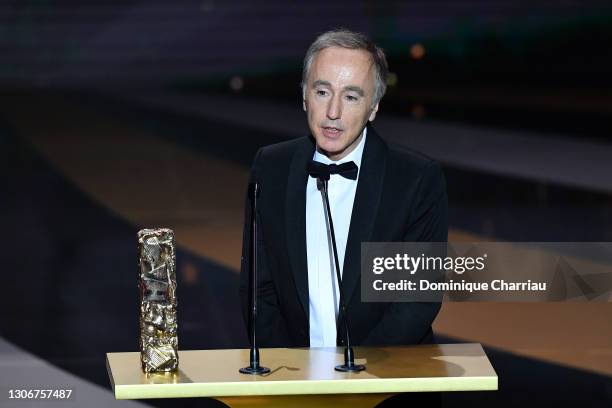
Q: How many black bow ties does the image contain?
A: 1